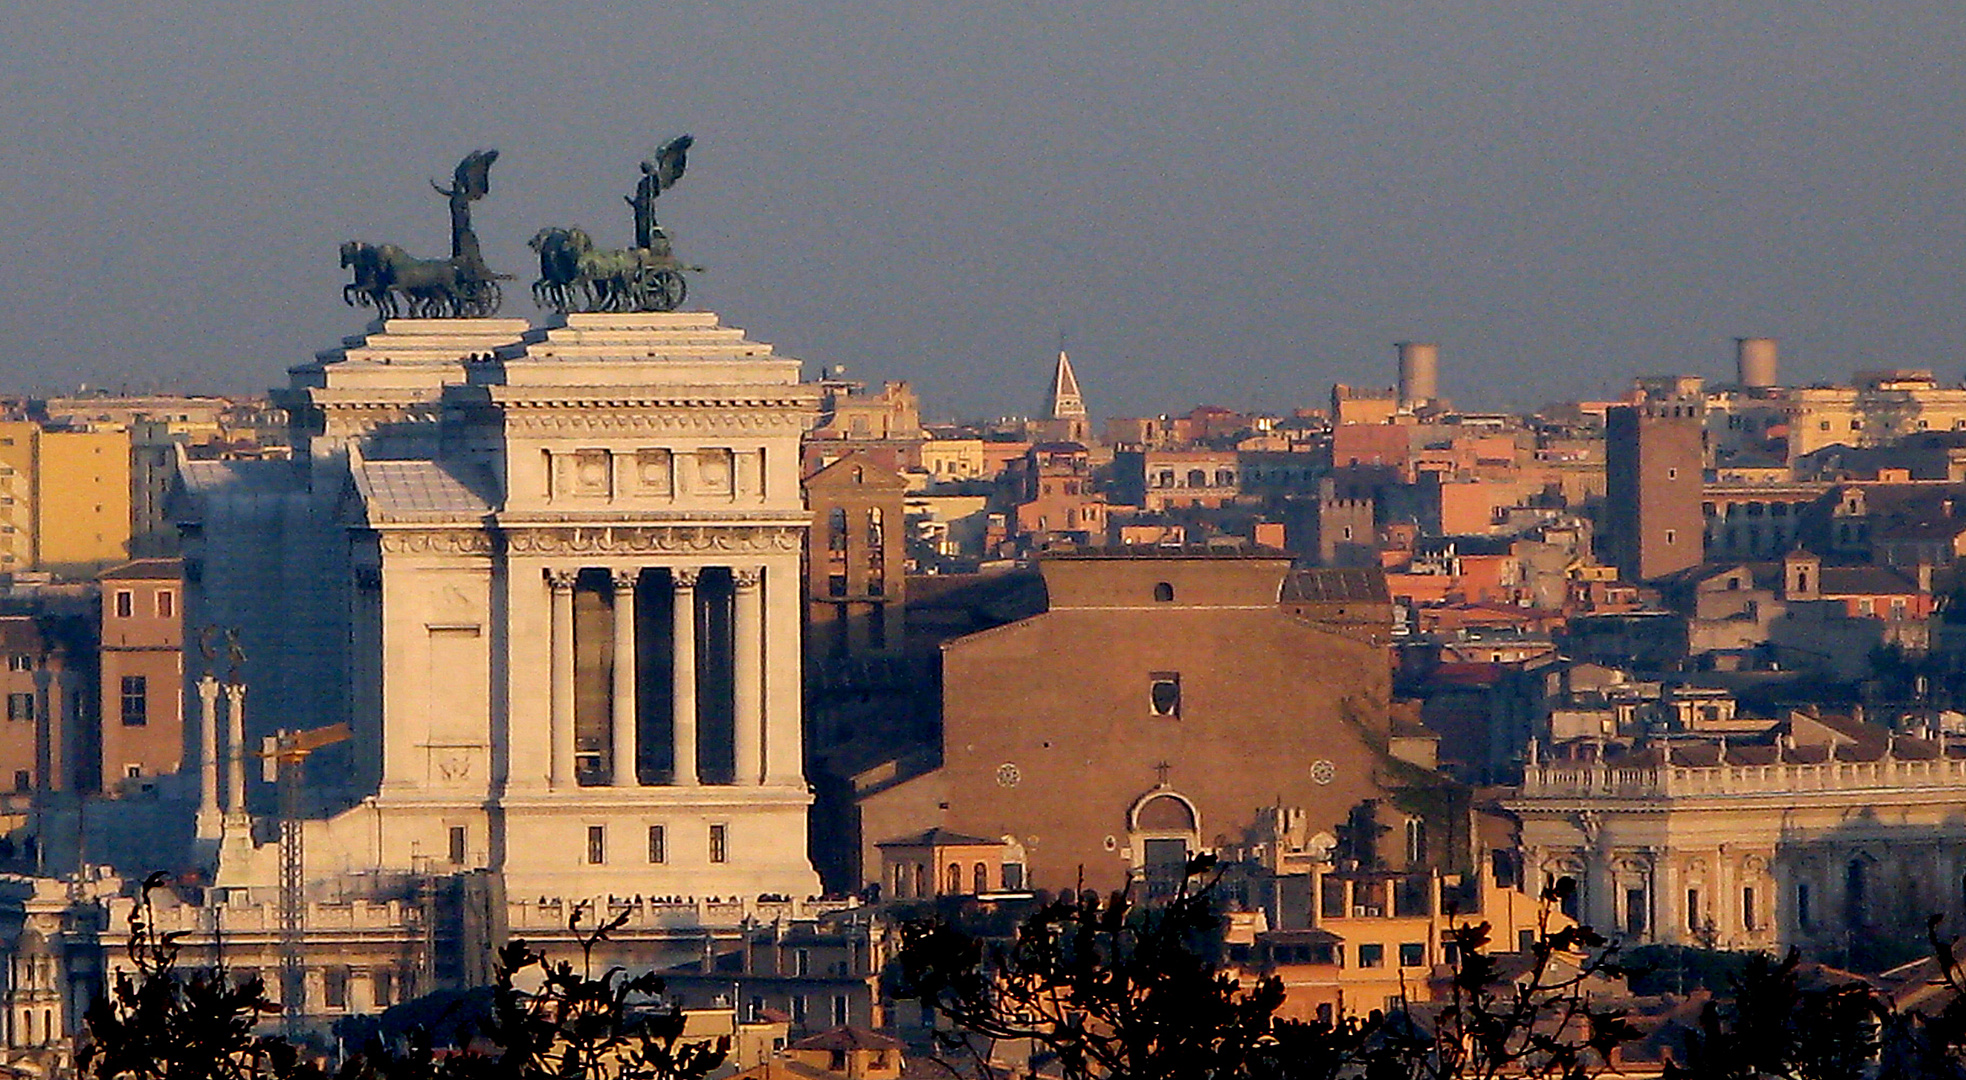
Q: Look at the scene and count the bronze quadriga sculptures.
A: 2